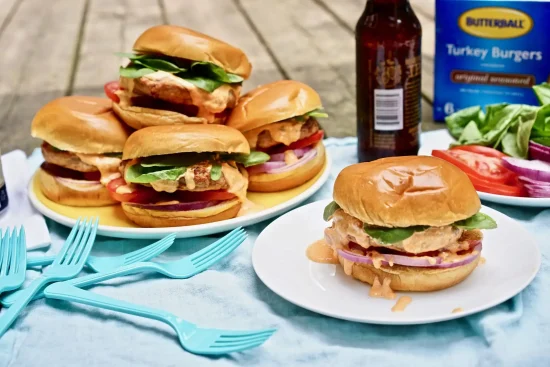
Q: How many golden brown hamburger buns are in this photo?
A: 5